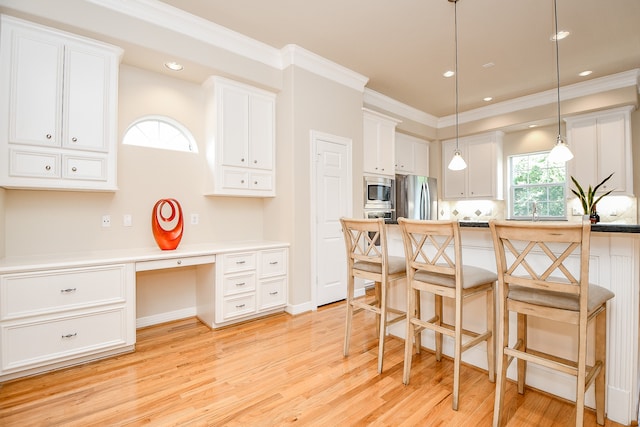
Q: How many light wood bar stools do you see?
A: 3